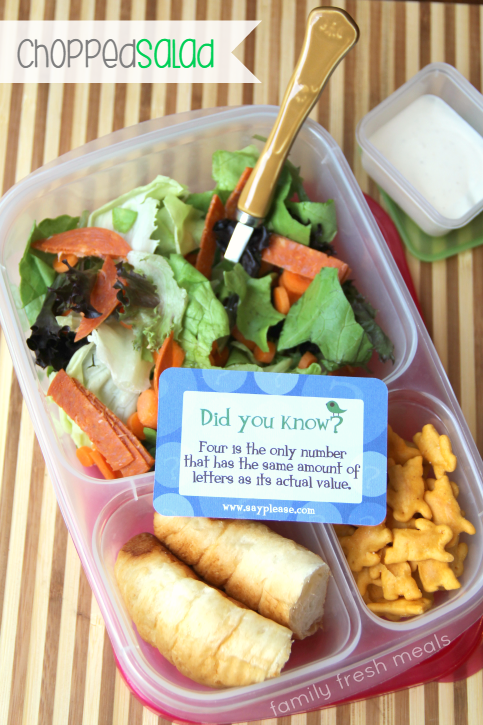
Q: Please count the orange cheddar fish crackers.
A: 0